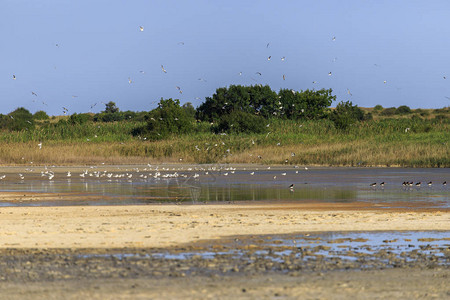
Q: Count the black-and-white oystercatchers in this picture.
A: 9